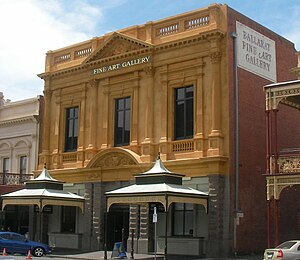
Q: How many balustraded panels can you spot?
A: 6